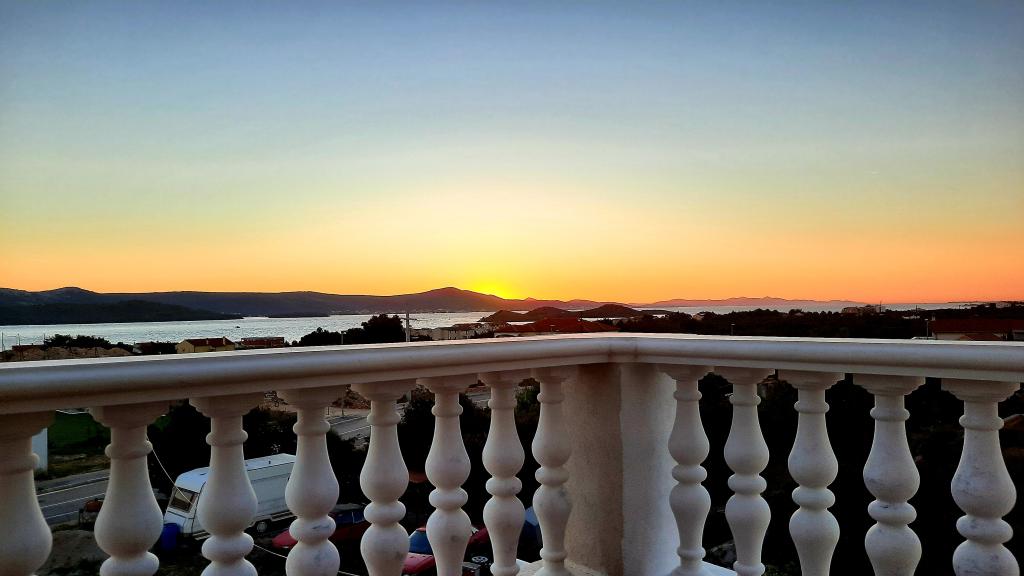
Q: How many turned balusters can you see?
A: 13